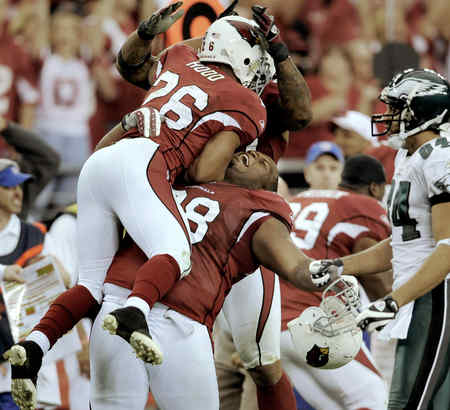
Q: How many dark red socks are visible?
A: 3